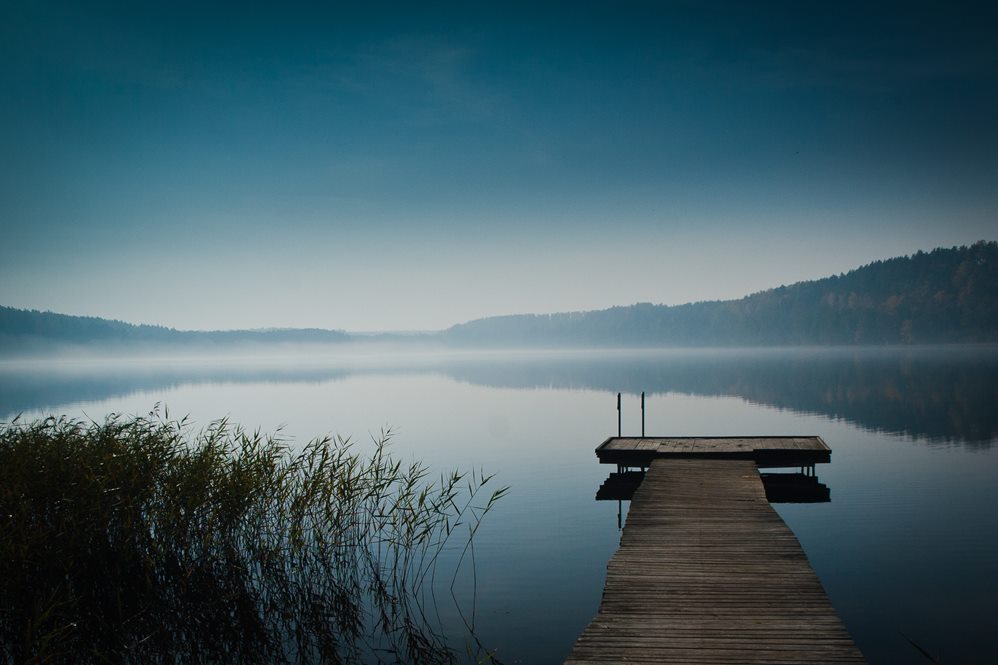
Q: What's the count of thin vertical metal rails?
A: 2